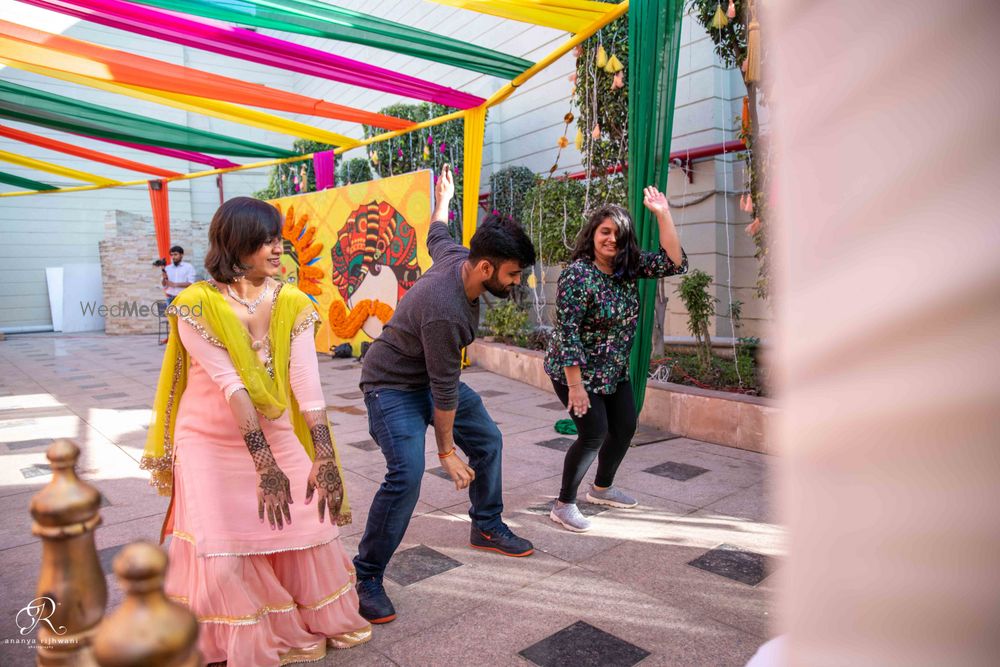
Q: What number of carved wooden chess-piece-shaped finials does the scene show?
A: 2